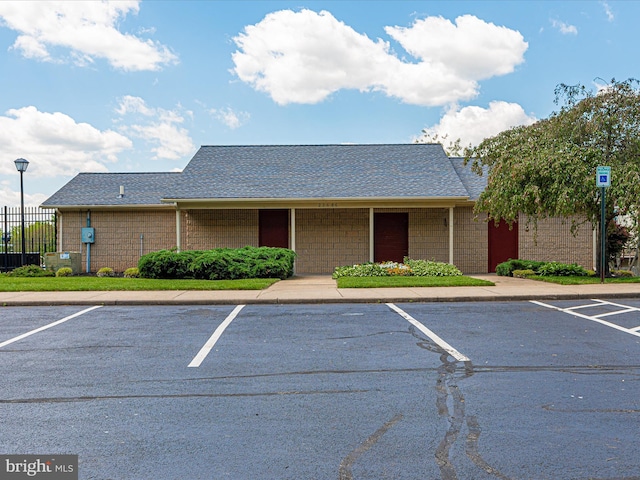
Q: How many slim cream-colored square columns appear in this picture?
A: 4